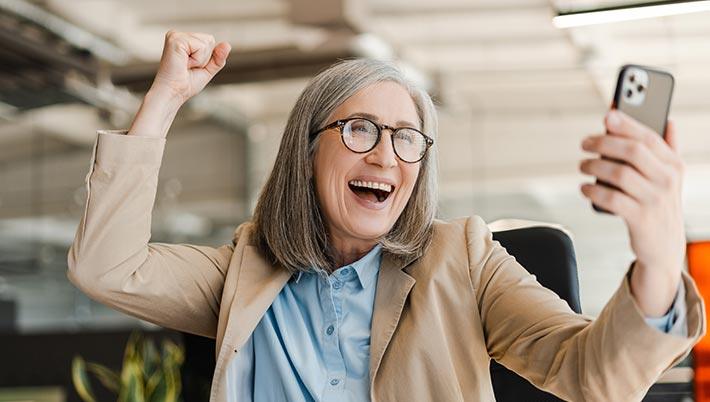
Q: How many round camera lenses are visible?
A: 3